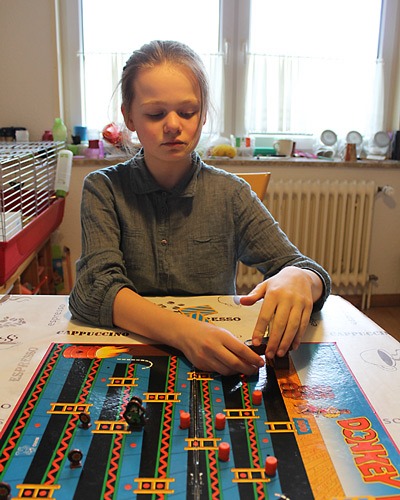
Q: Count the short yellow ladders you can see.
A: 11